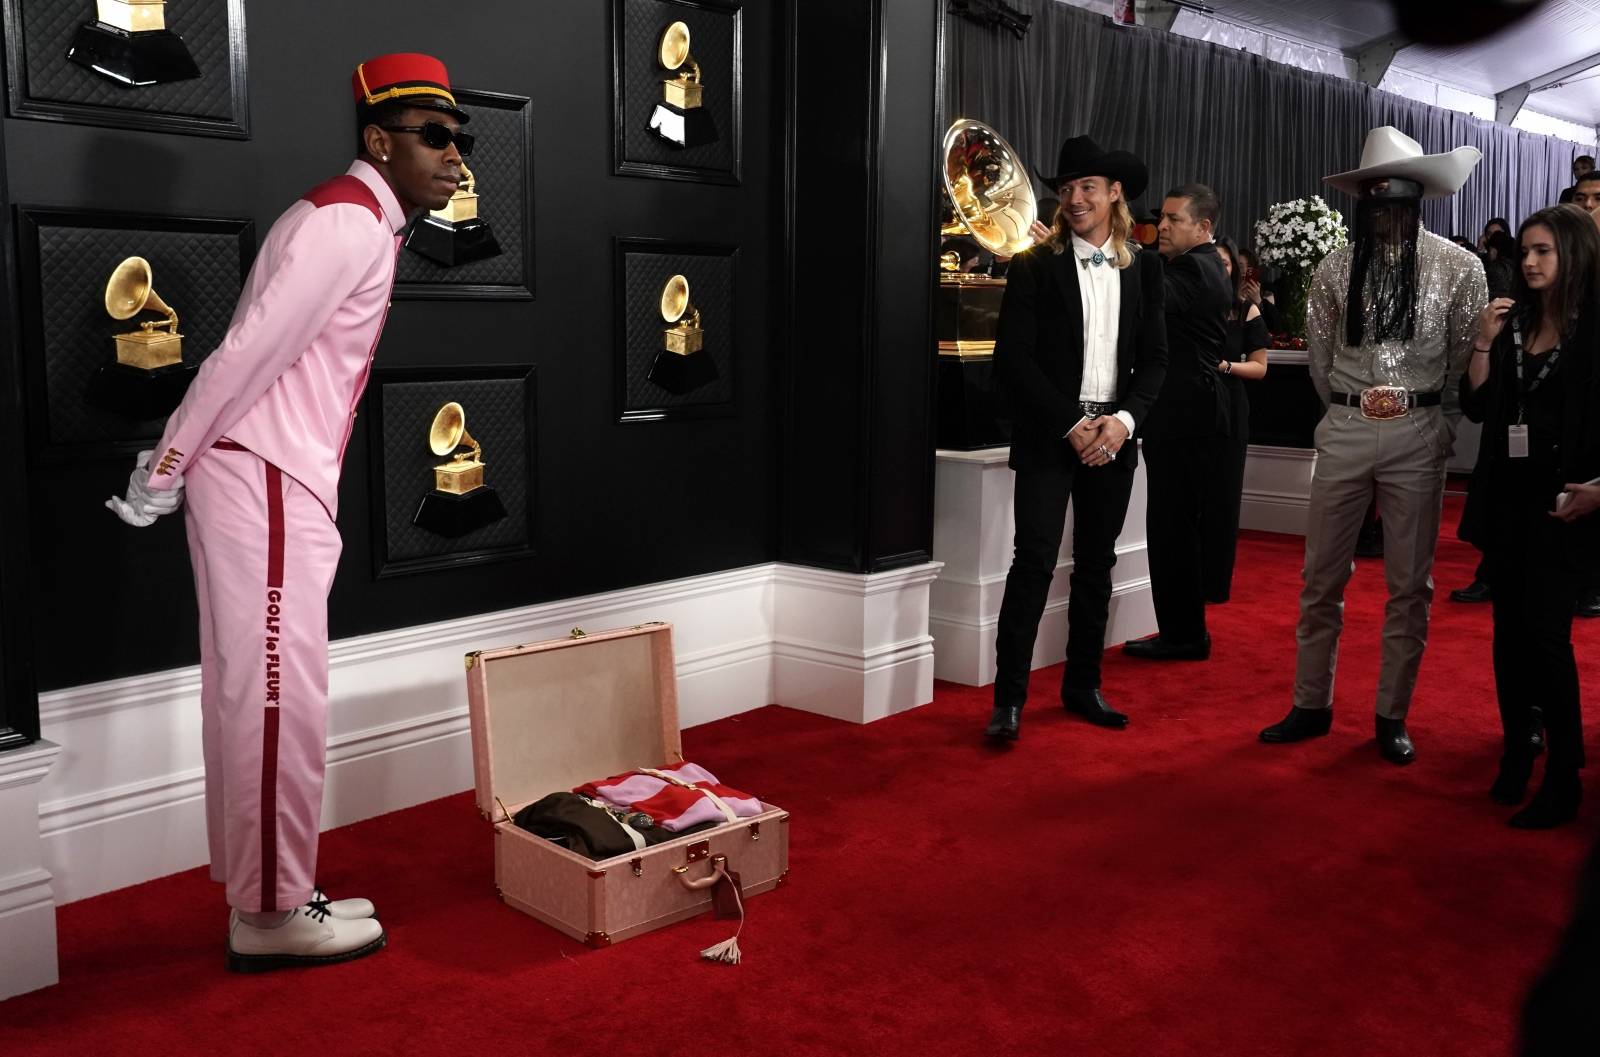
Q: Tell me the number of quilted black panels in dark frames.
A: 6